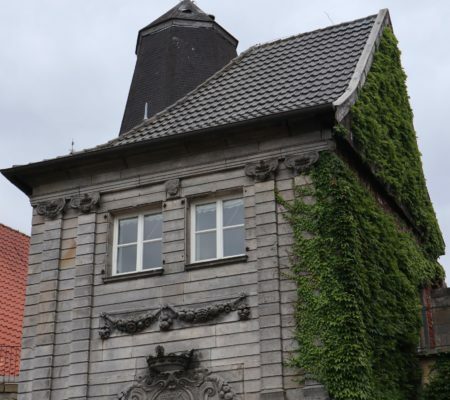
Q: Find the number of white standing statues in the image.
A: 0